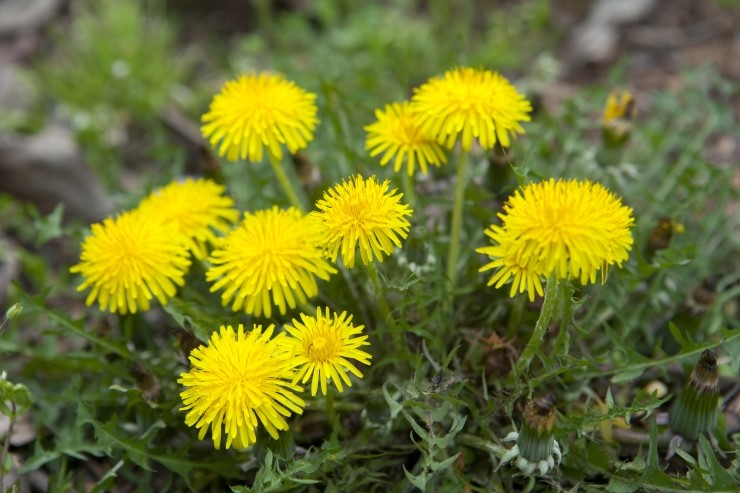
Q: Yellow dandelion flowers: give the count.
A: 11